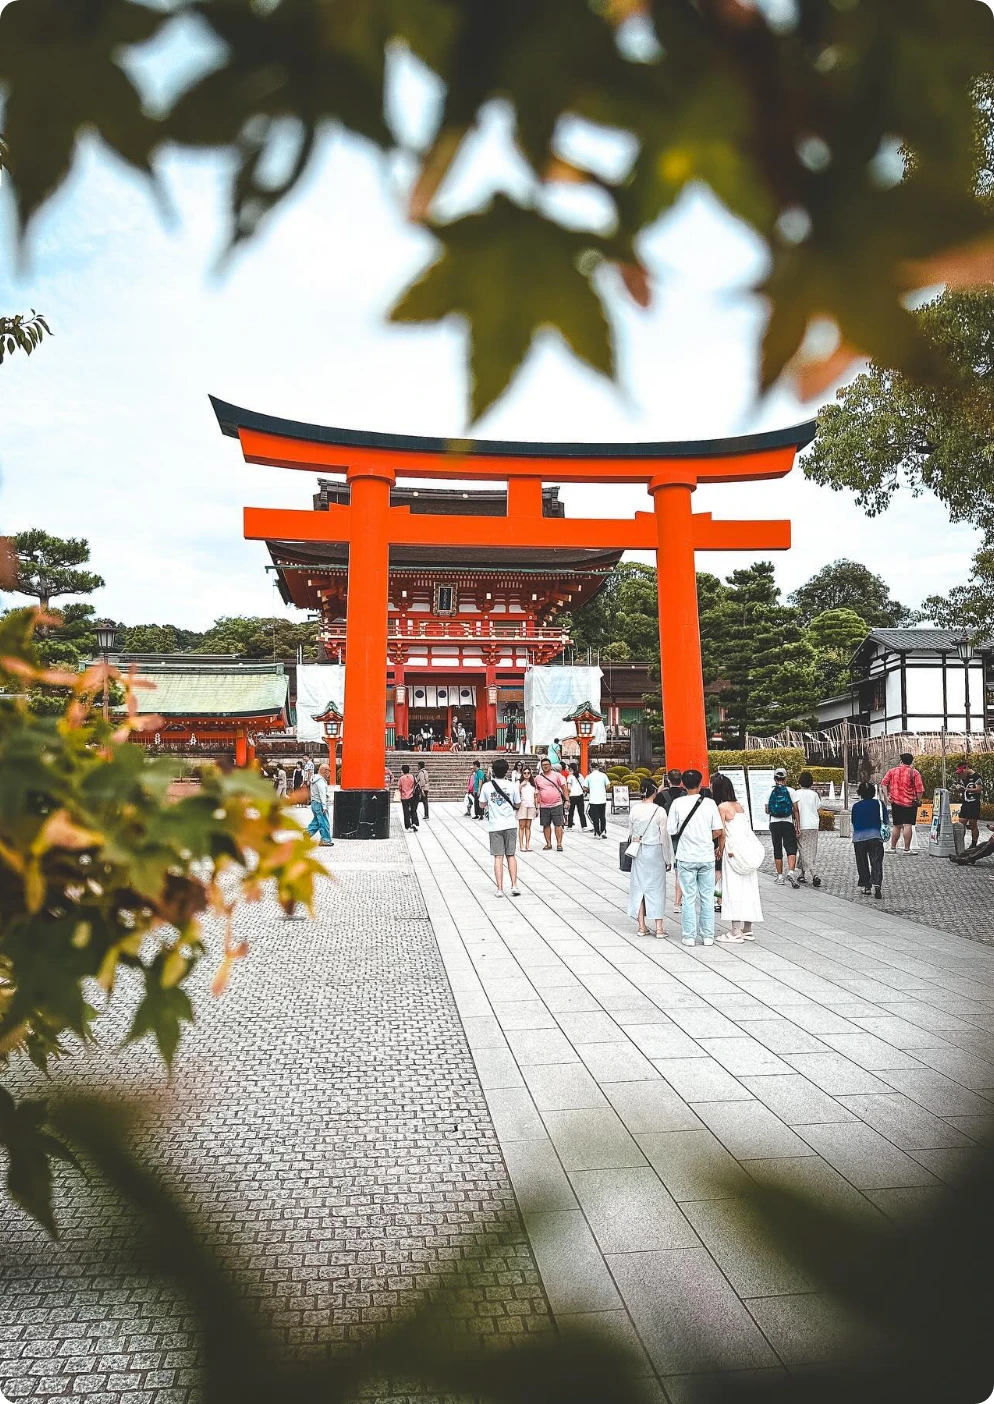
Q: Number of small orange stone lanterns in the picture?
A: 2